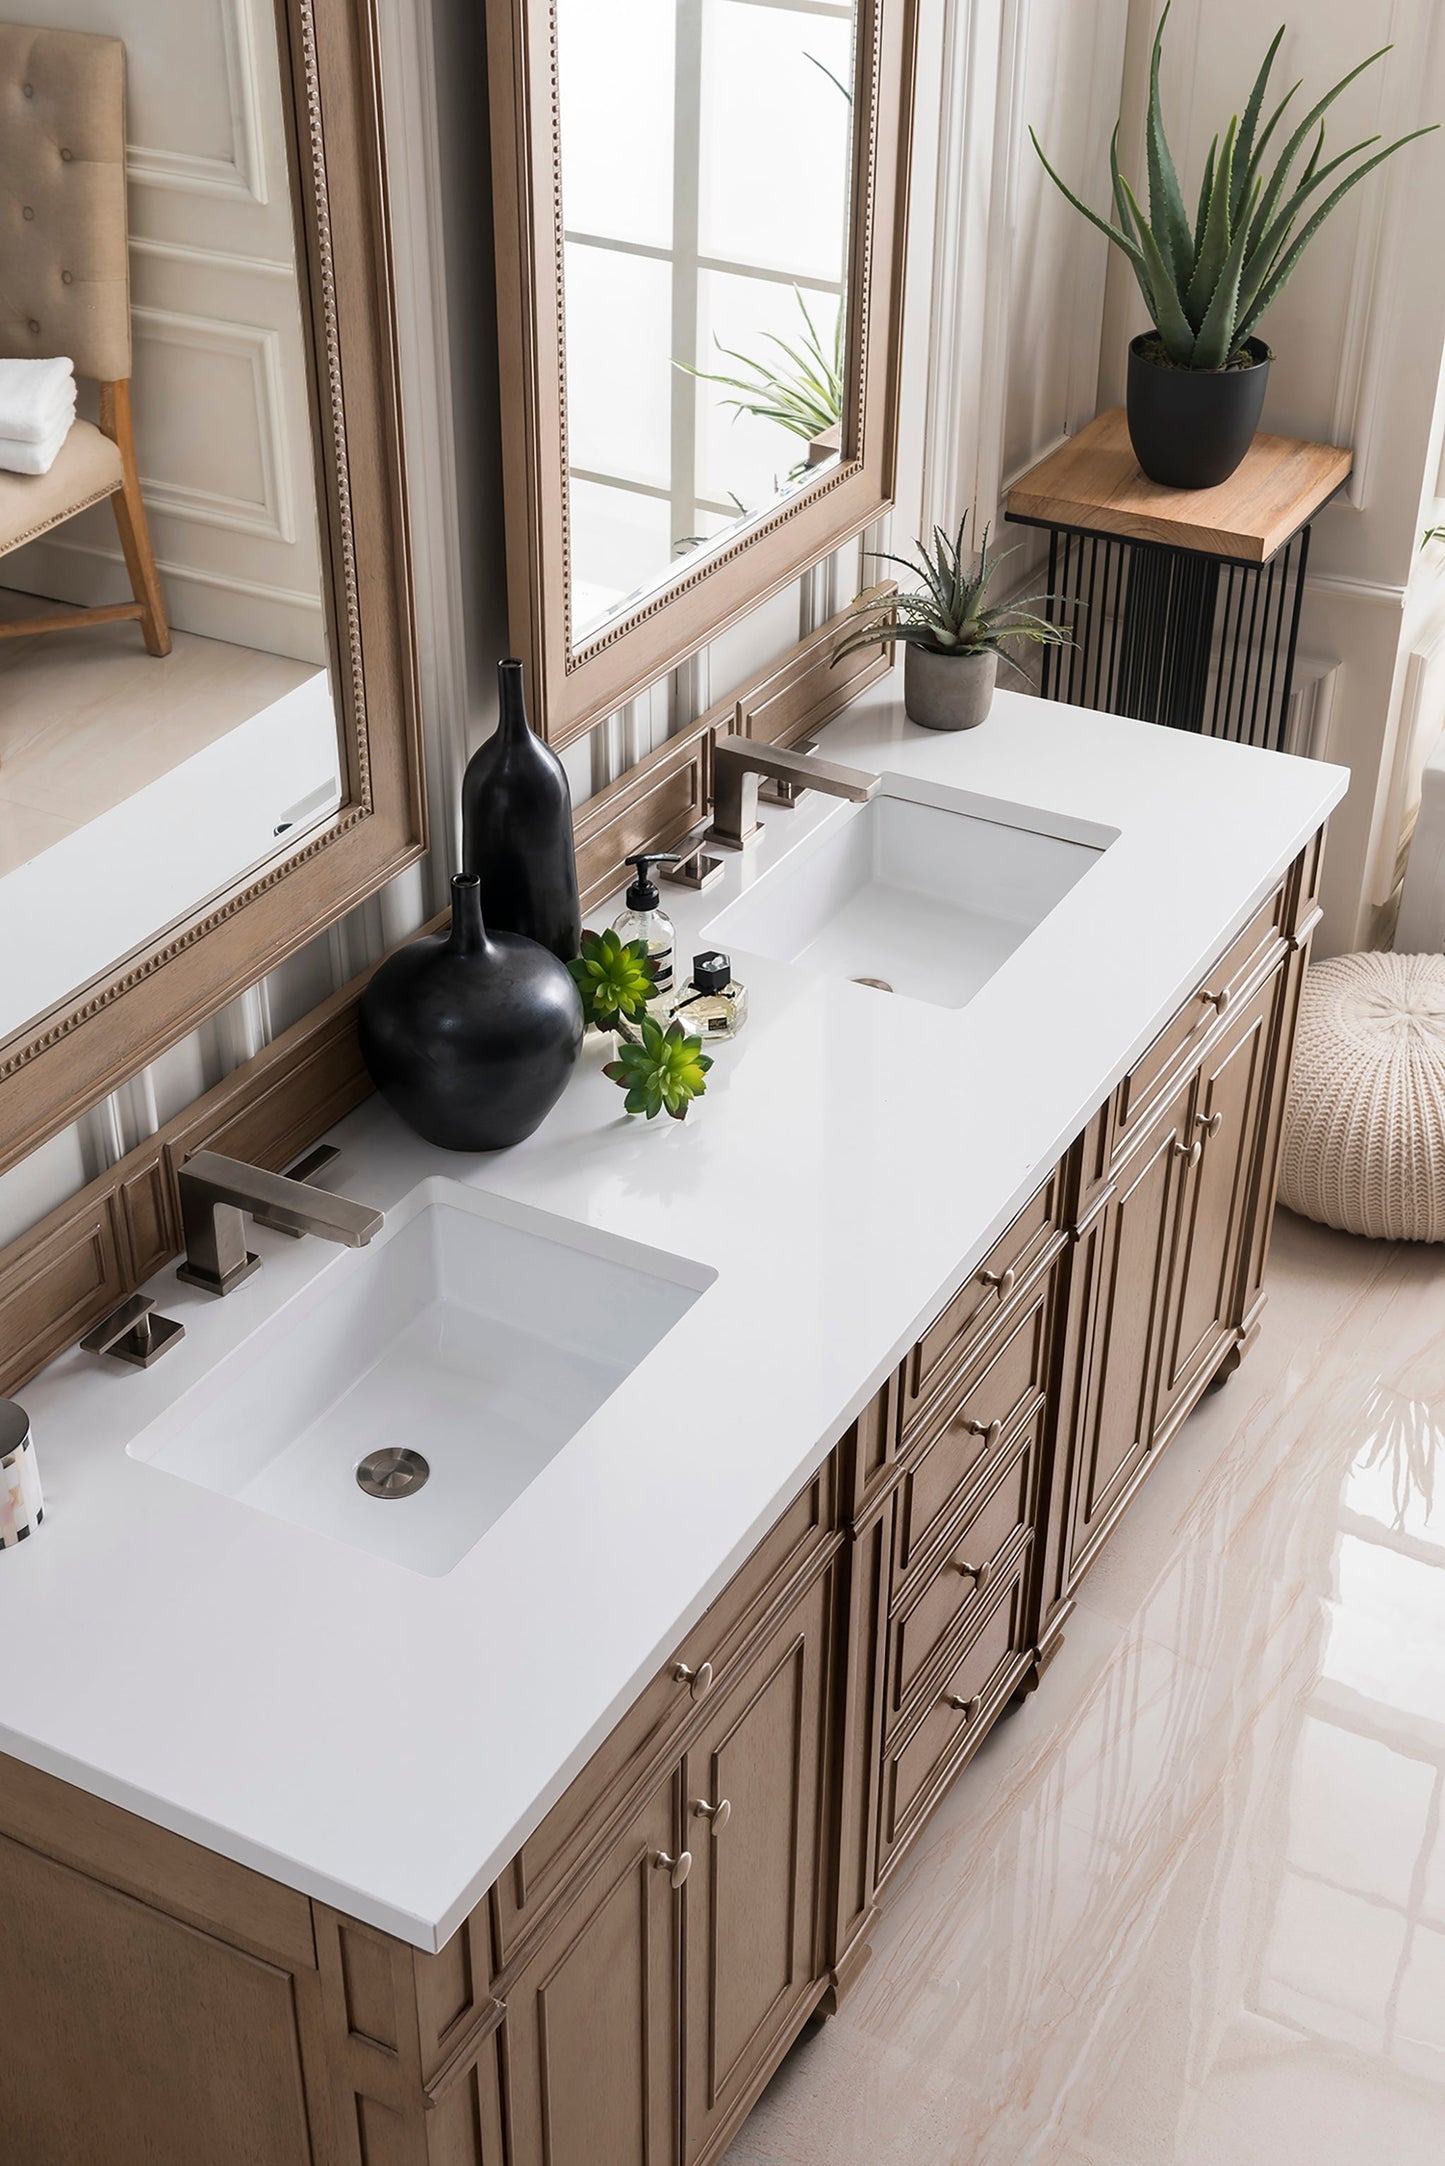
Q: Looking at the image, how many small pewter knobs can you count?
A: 10